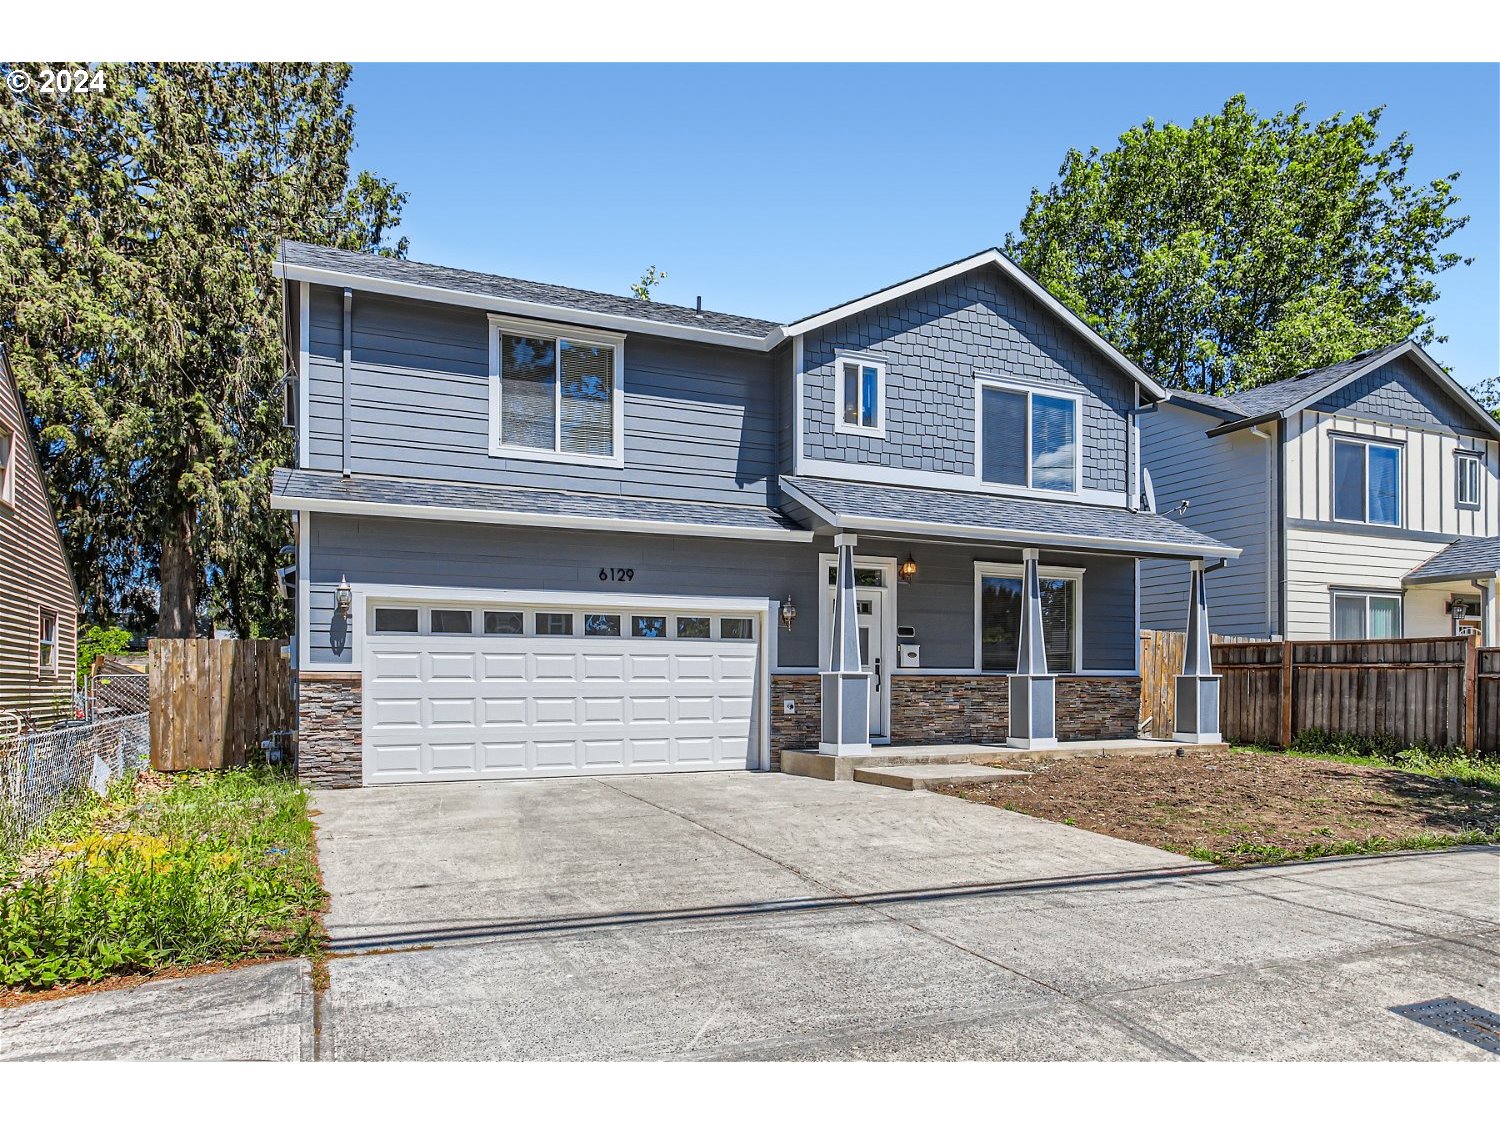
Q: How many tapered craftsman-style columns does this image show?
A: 3